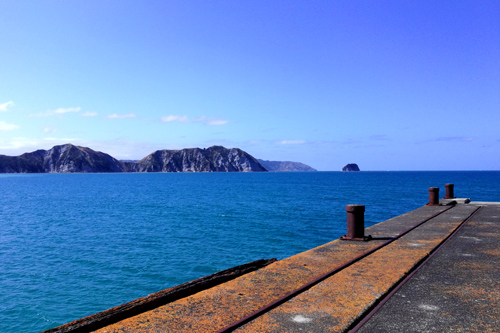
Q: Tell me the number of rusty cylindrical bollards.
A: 3